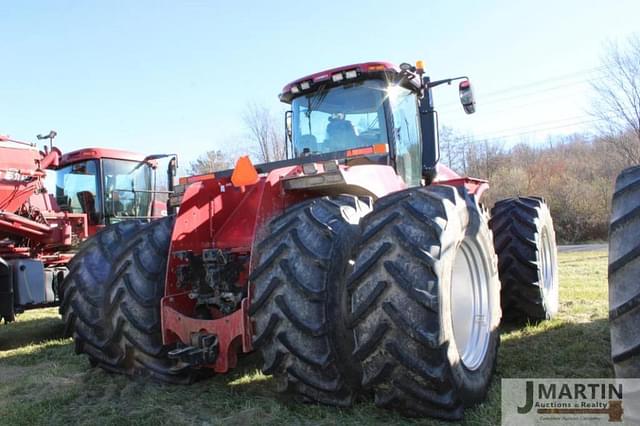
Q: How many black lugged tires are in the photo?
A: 6